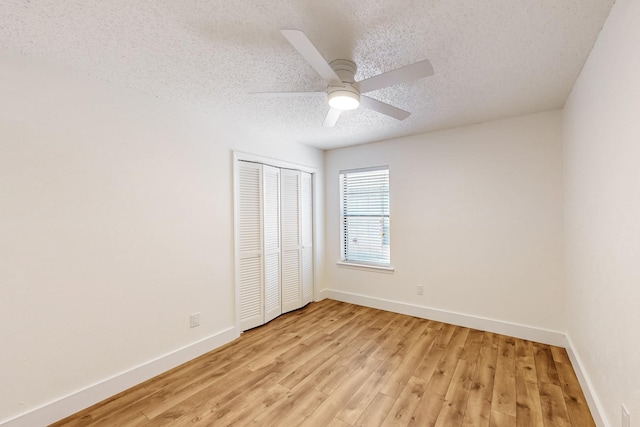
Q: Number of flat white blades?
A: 5